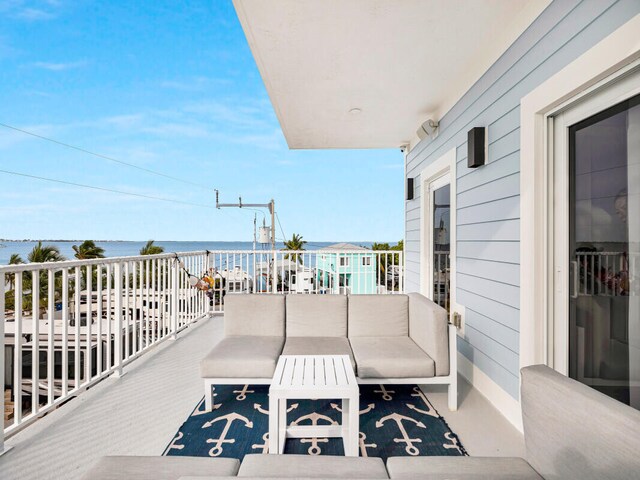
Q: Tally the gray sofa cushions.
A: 11